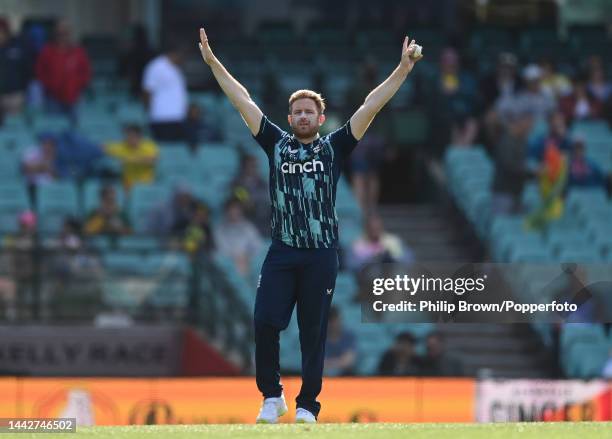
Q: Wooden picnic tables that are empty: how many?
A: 0